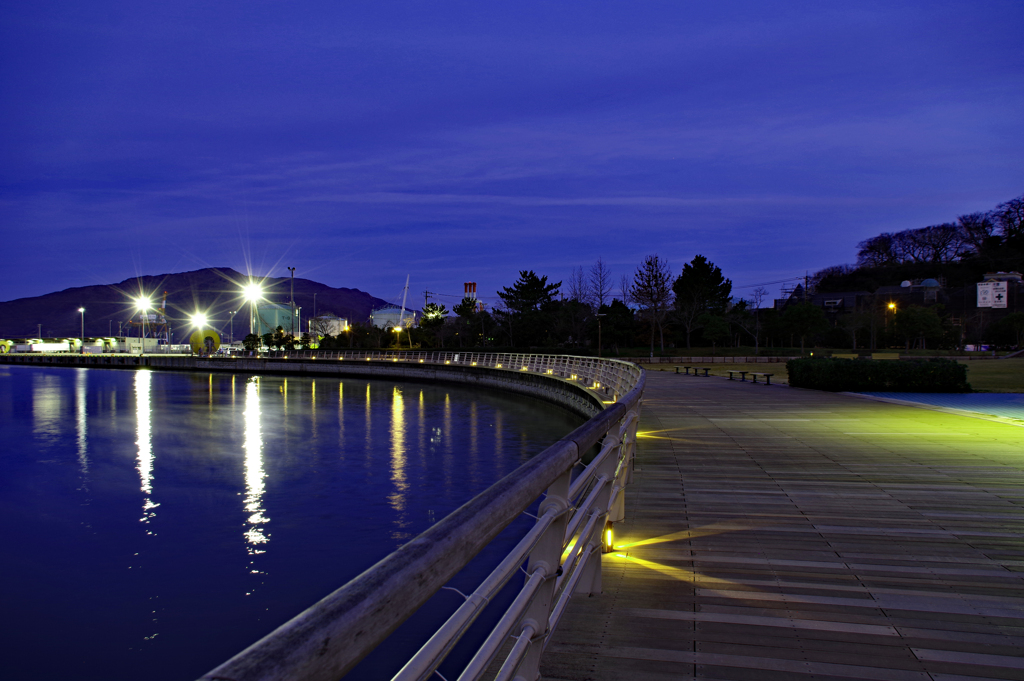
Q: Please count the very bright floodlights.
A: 3